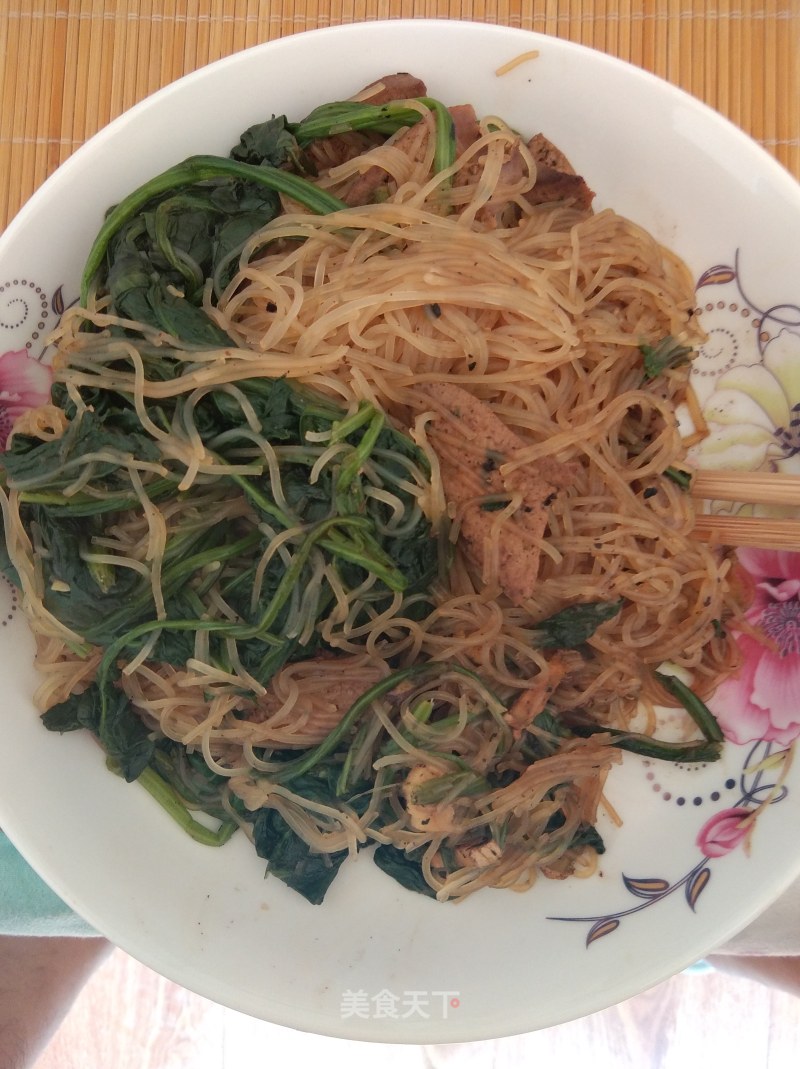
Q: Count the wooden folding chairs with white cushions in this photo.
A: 0